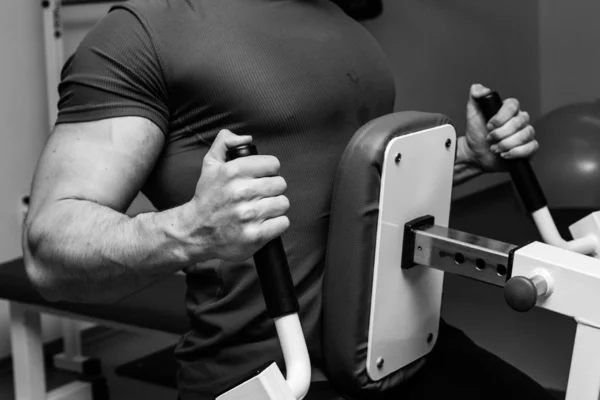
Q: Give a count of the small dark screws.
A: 4